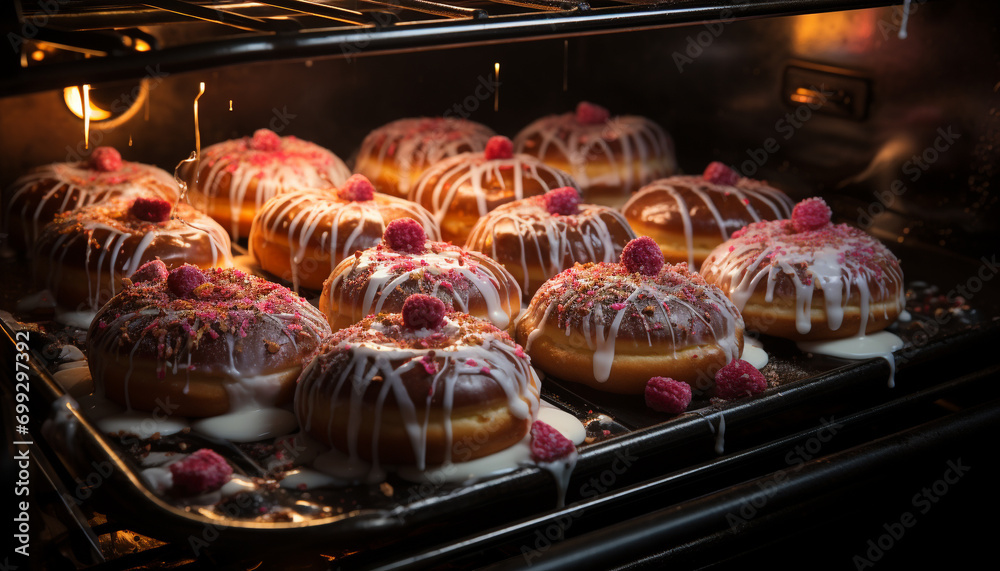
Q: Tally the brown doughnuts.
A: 14